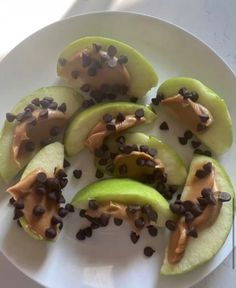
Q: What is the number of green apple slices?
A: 8